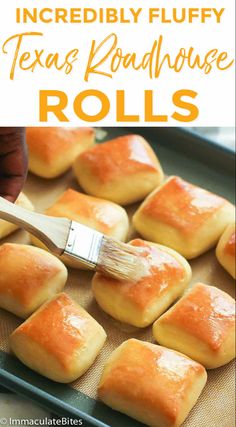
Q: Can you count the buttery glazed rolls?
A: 11